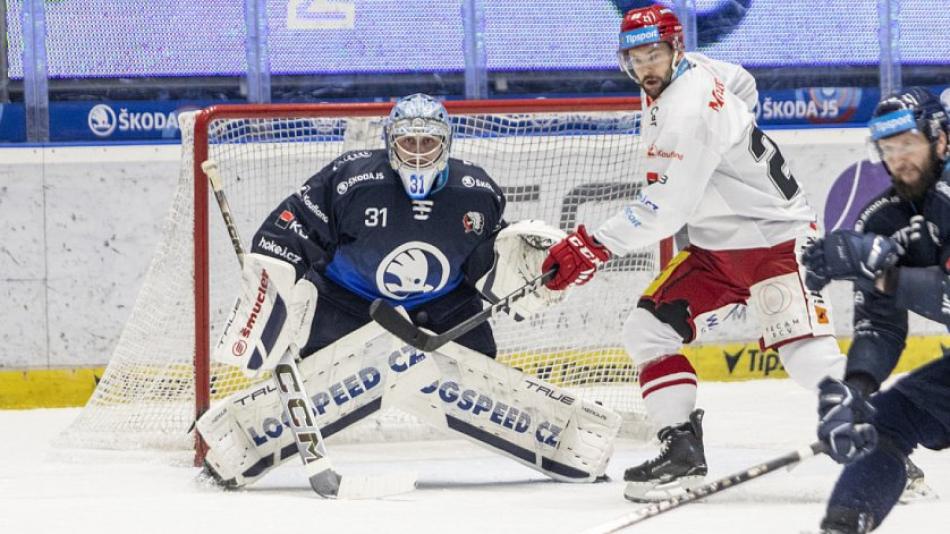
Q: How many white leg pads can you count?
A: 2